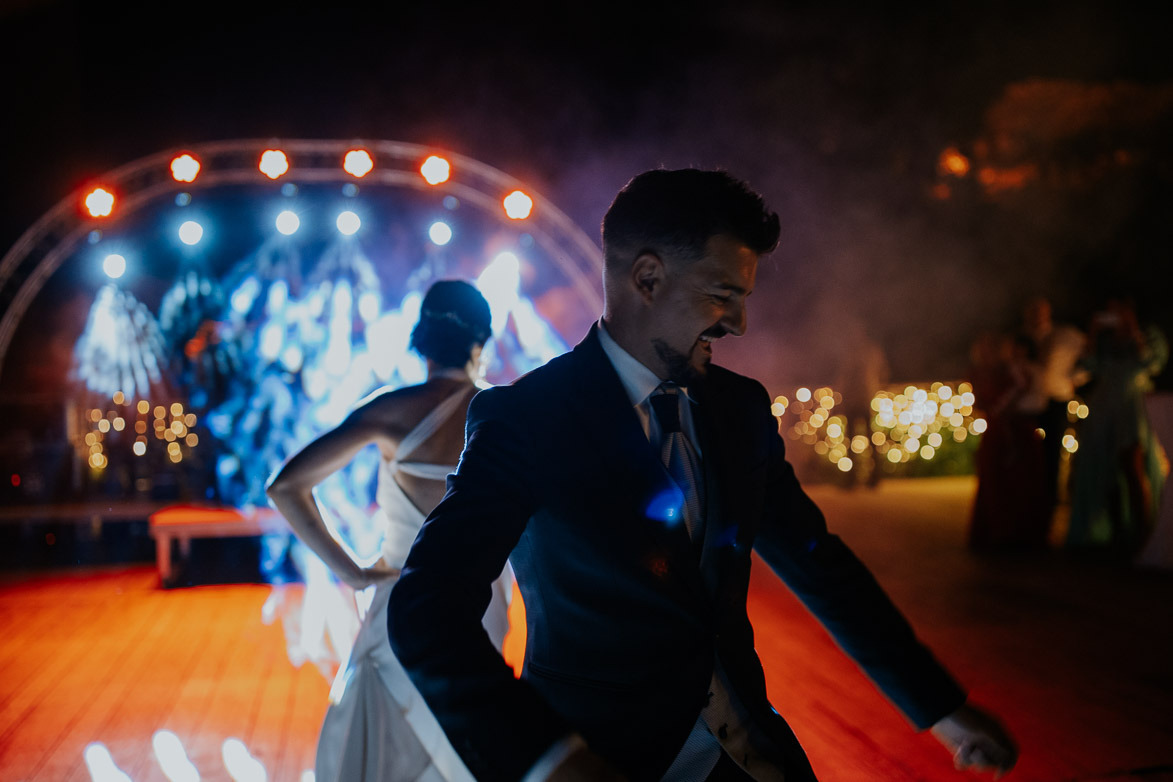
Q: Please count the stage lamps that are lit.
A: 11